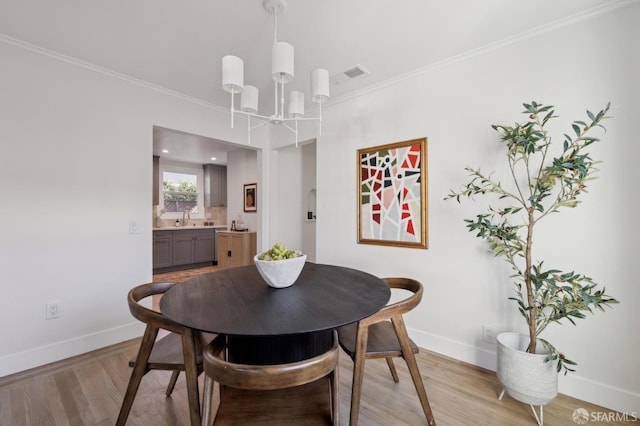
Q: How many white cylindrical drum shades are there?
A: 5